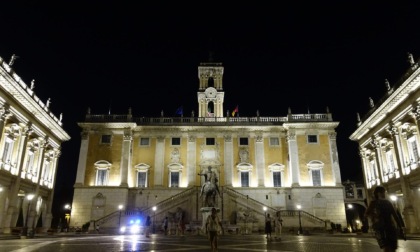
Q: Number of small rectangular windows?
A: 7